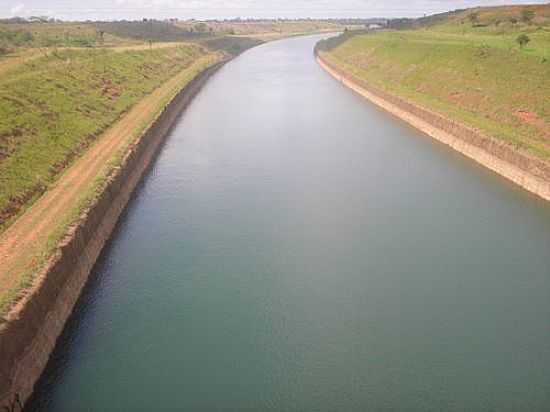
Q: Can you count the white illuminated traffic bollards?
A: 0